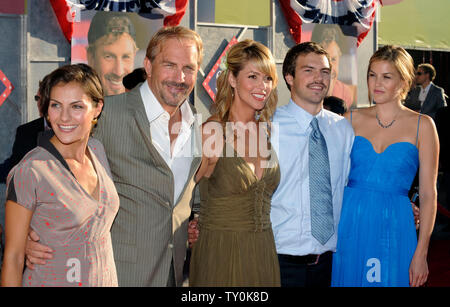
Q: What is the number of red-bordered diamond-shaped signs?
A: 2